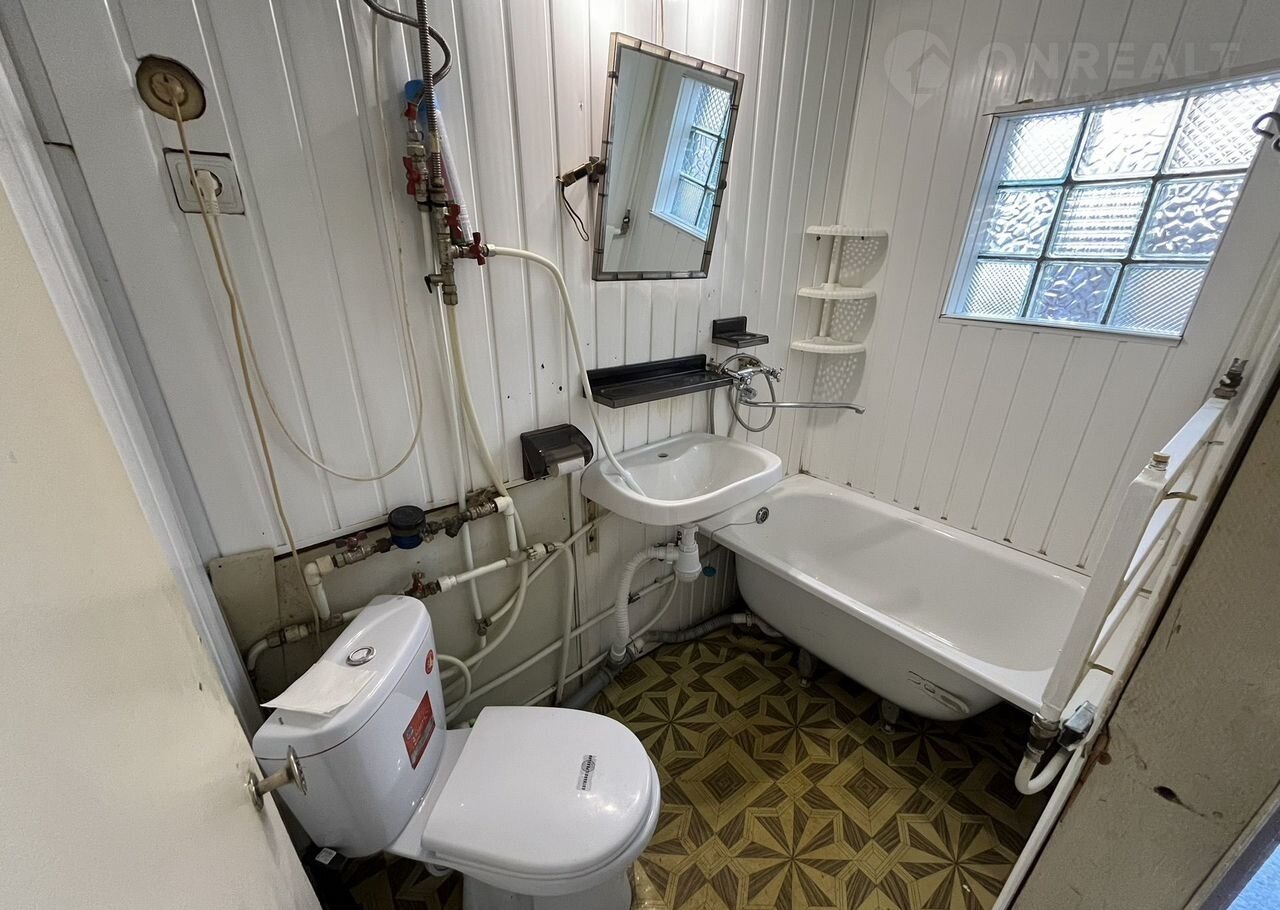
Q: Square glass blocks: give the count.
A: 9